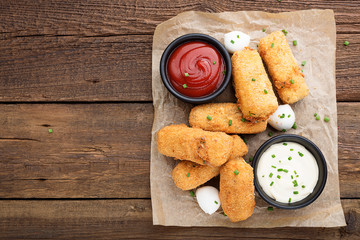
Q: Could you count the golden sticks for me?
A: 6